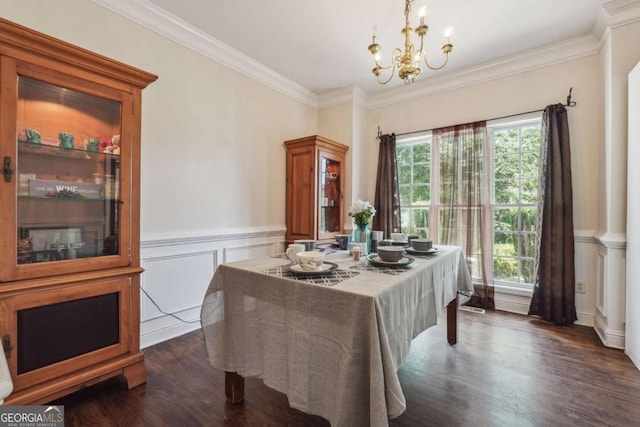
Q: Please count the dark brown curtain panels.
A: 2